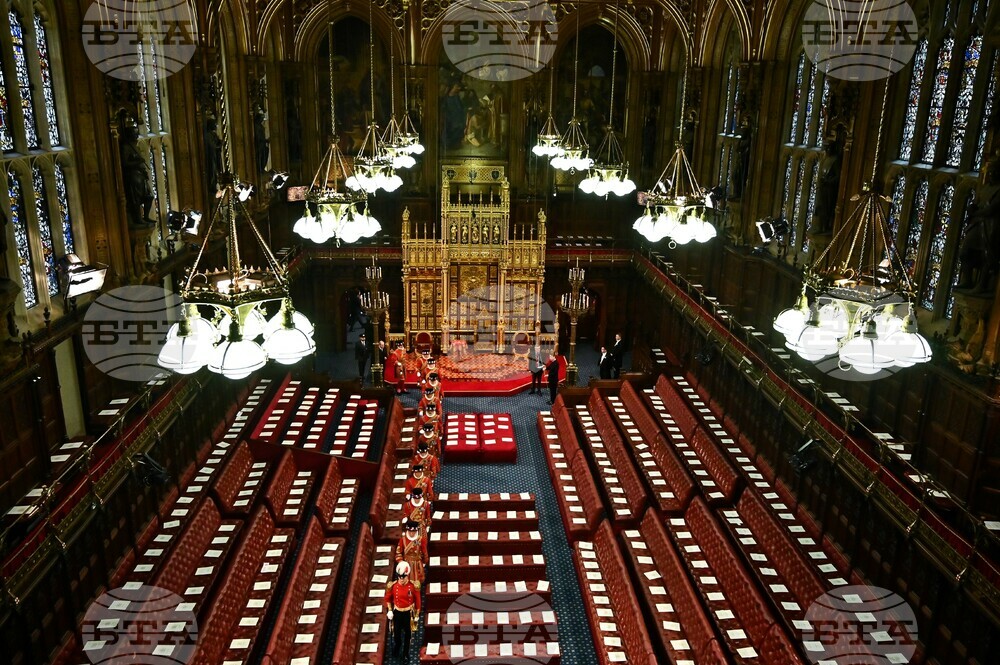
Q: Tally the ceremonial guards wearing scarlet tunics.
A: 12